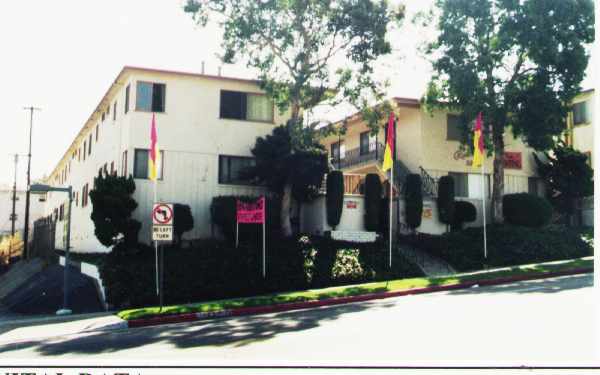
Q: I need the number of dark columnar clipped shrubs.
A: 4